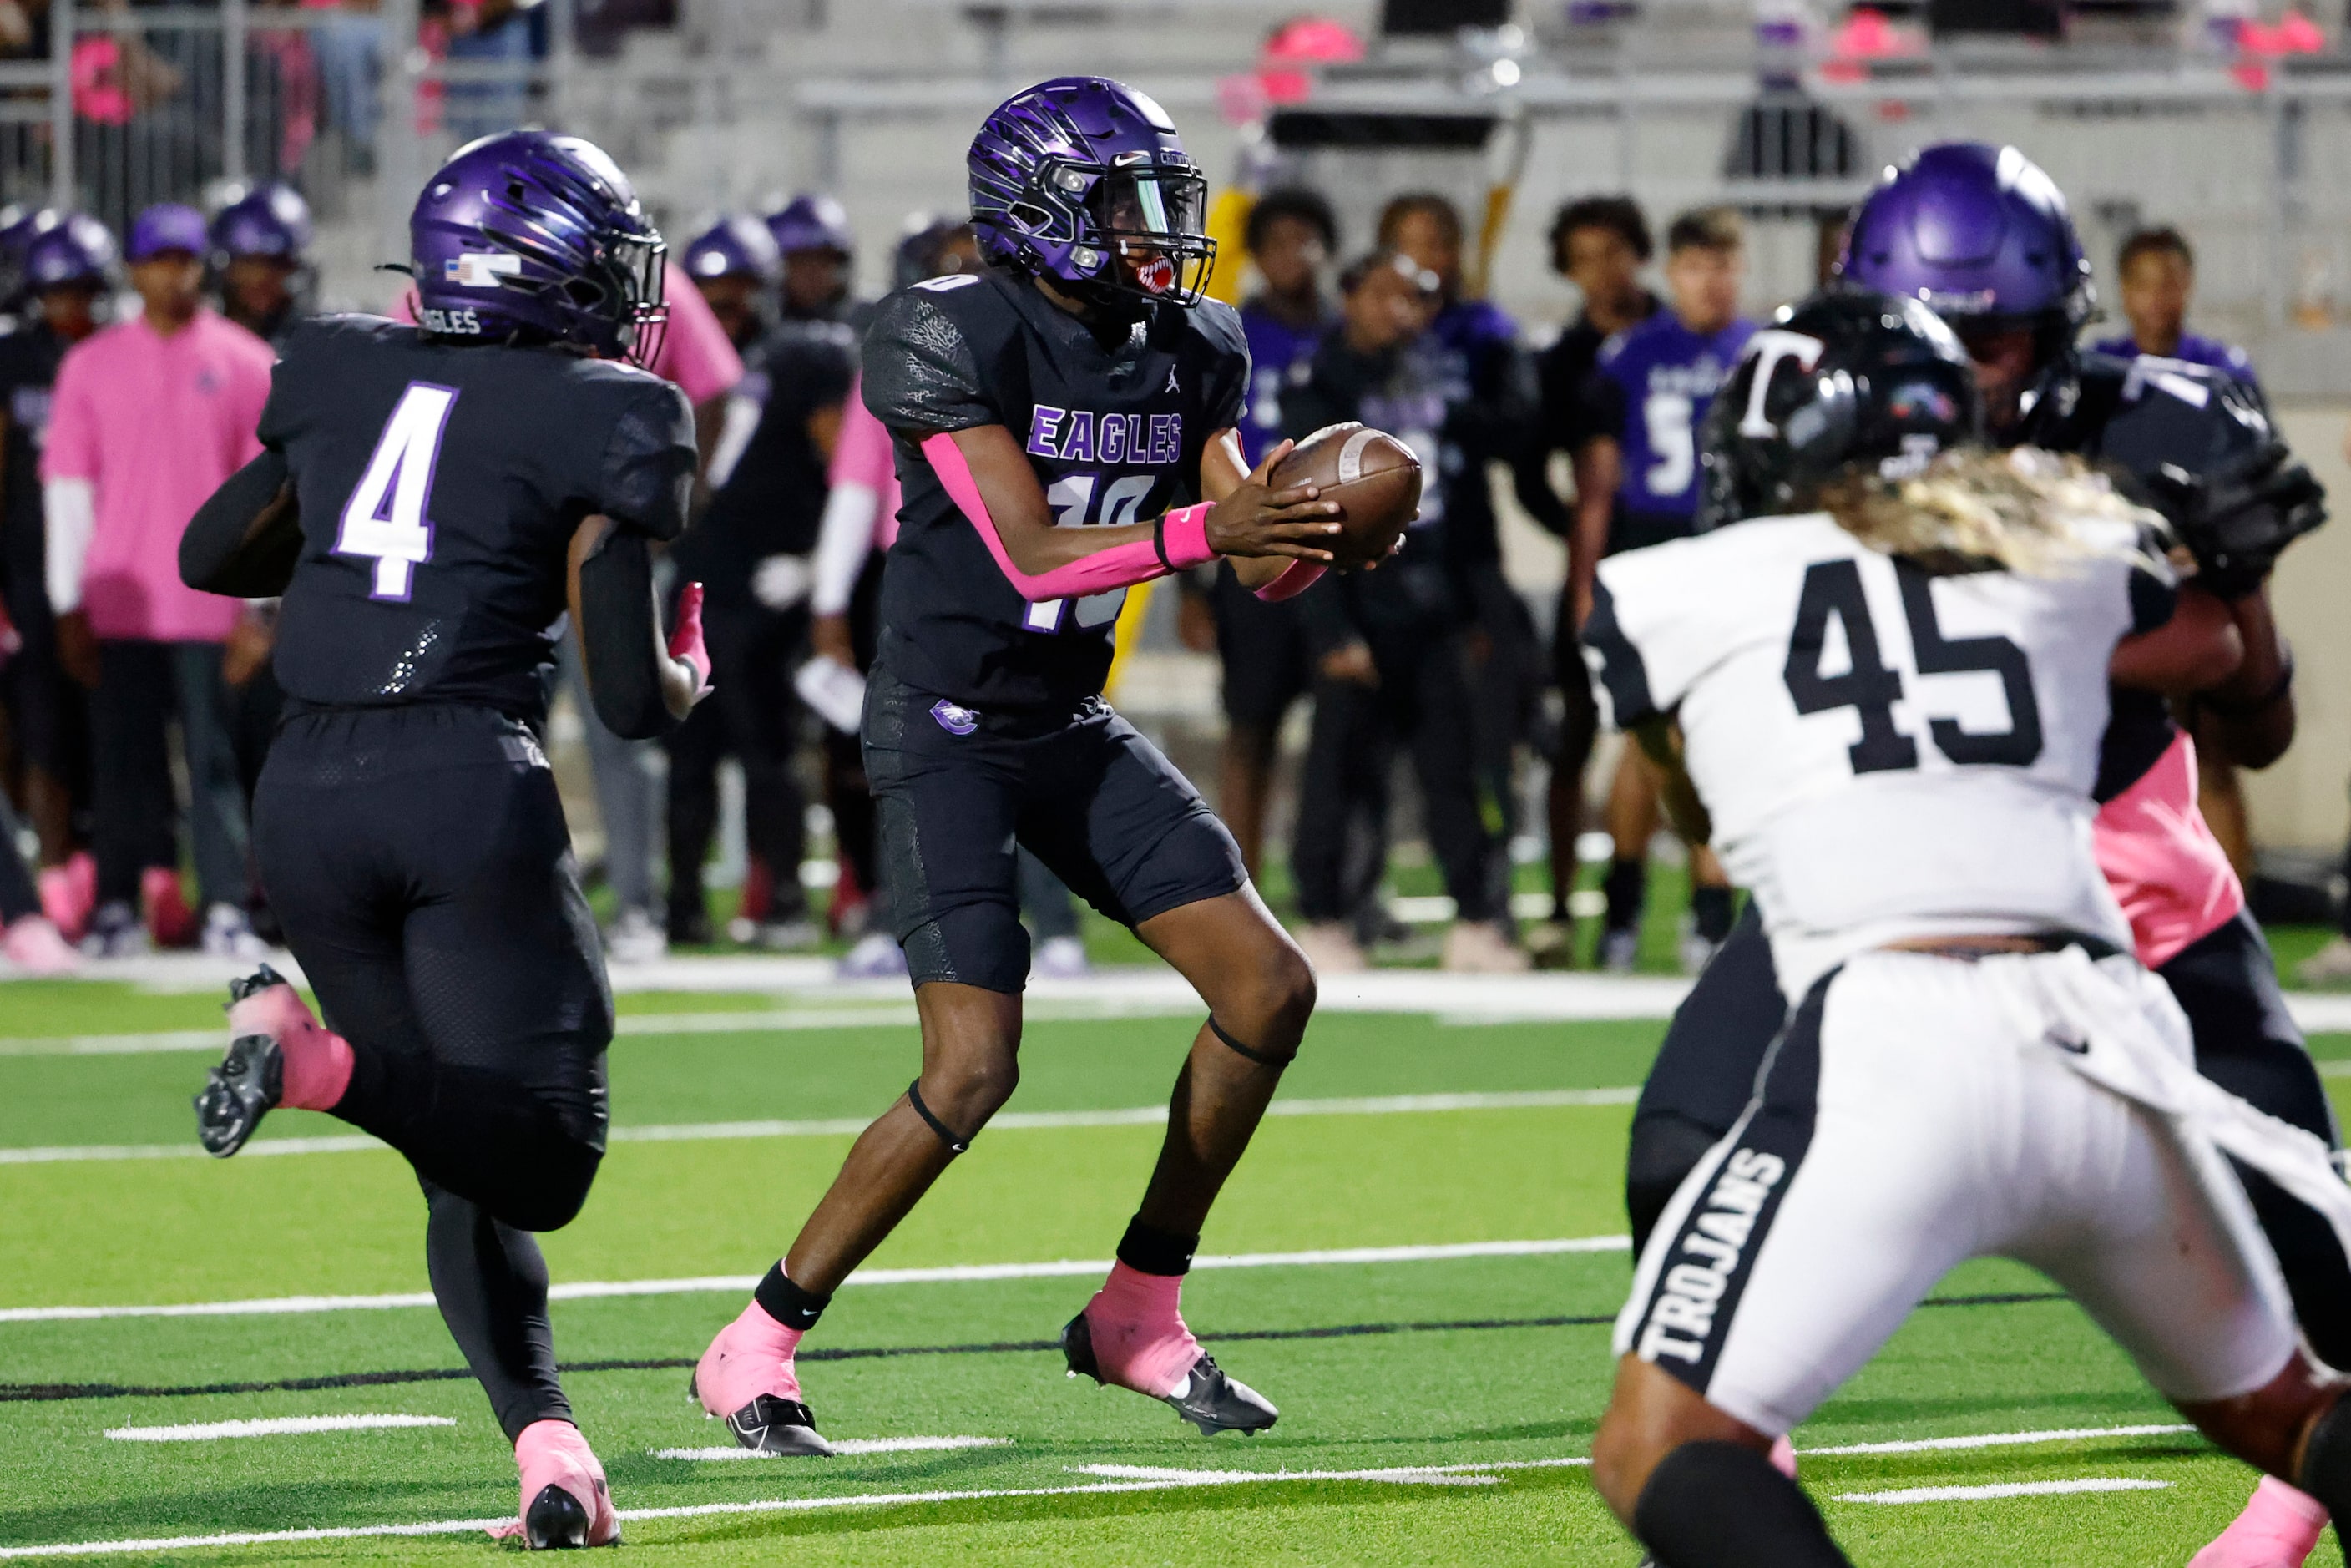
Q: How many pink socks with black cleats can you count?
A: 4